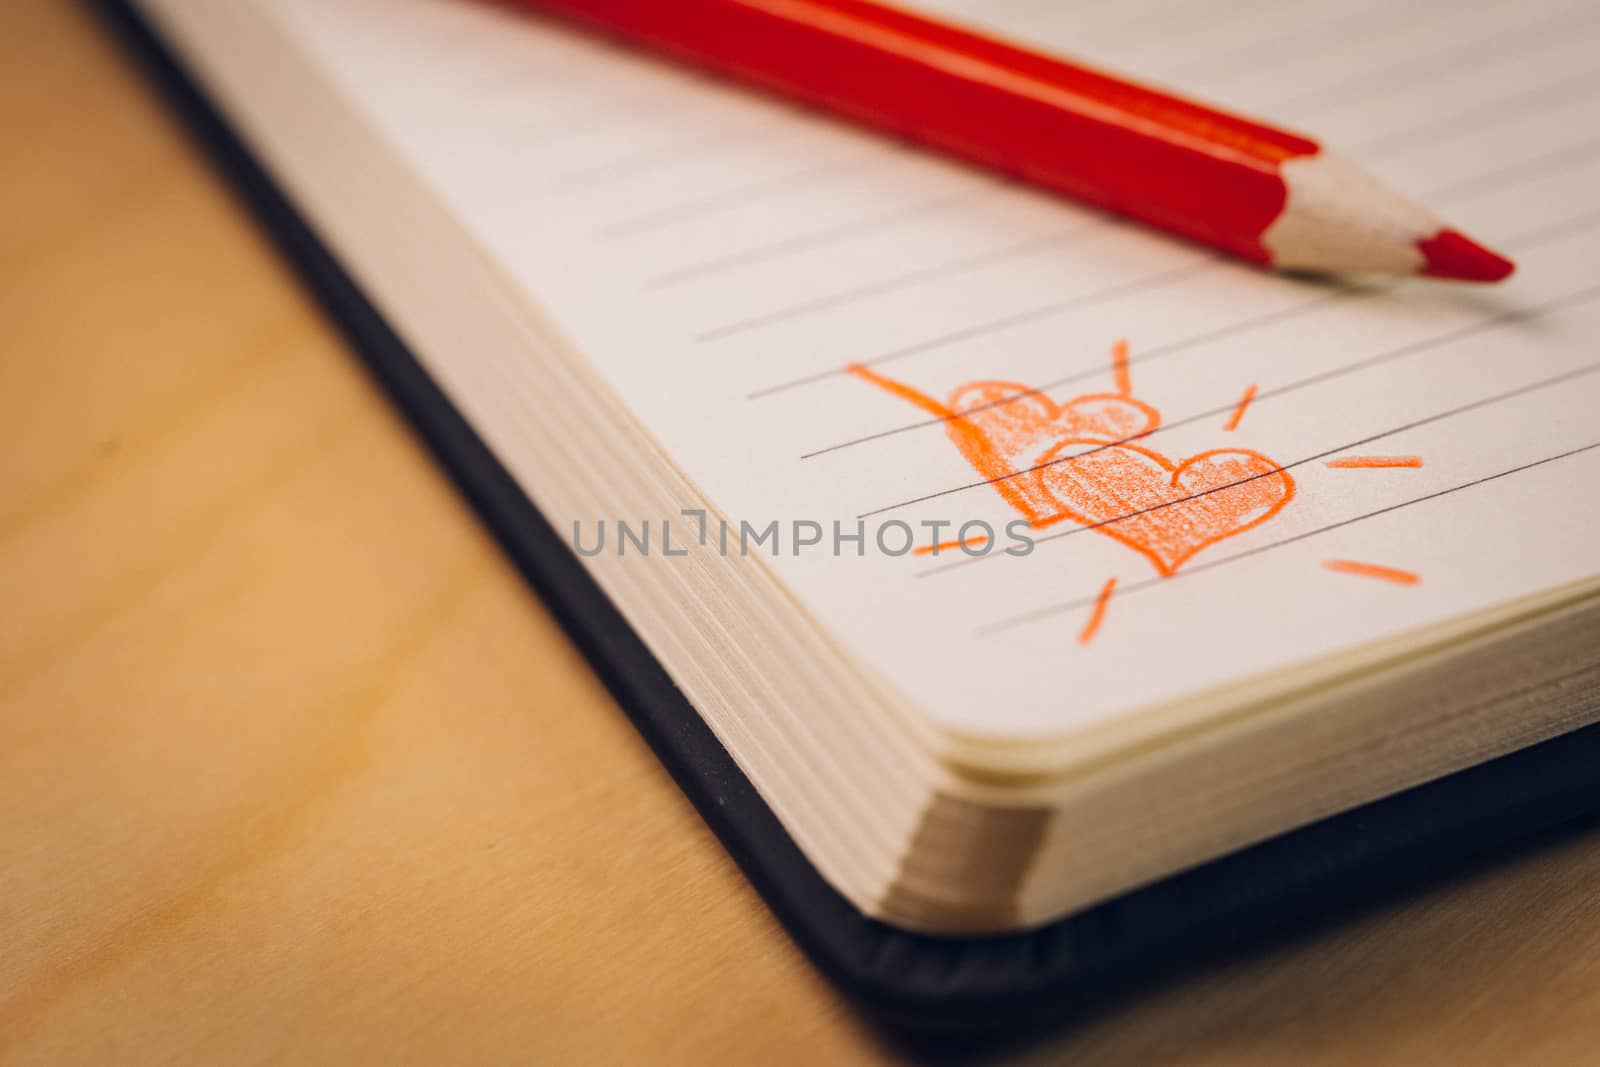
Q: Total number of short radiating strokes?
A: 7